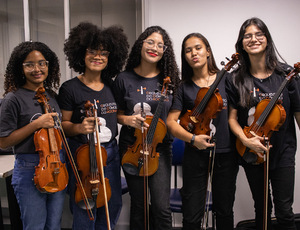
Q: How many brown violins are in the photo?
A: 5